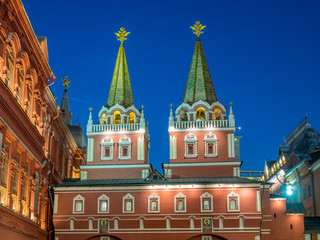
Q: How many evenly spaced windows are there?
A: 7